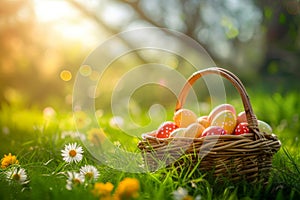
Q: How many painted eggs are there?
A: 11